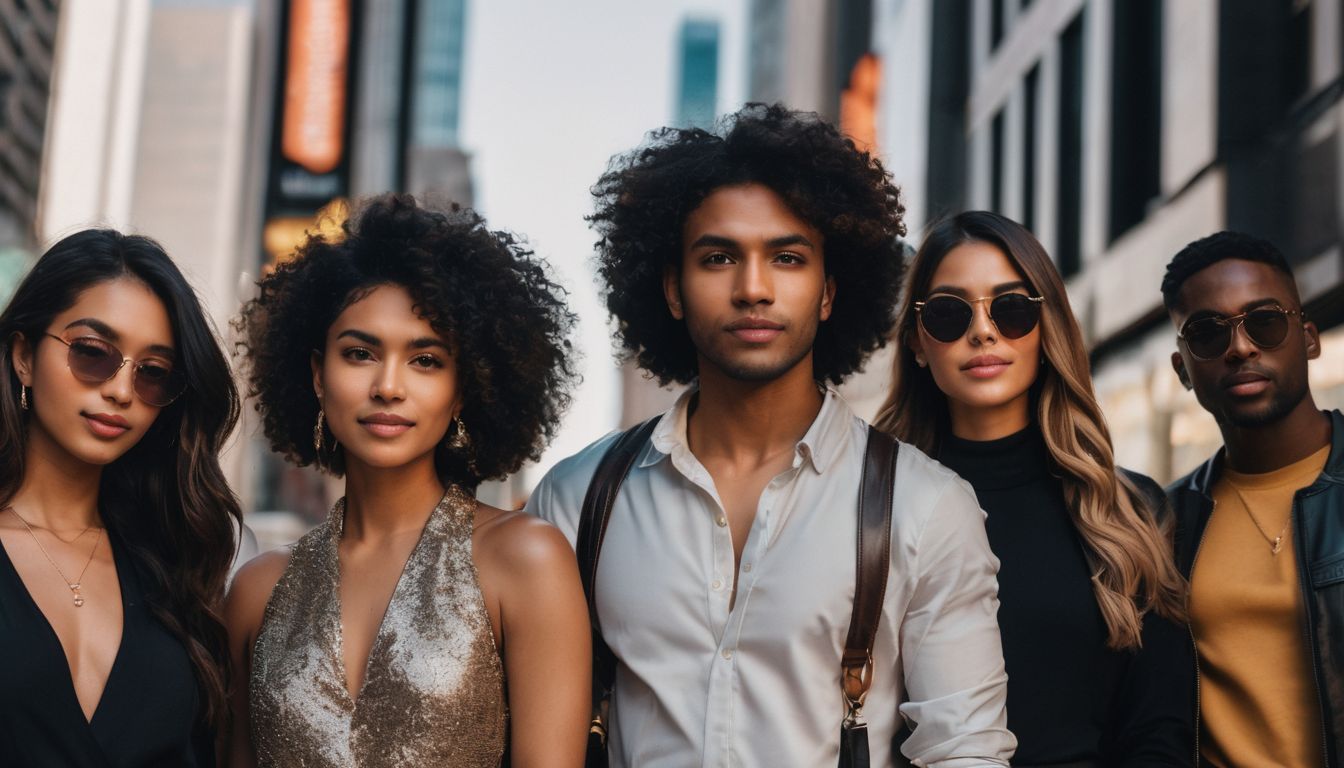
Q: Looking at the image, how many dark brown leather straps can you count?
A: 2